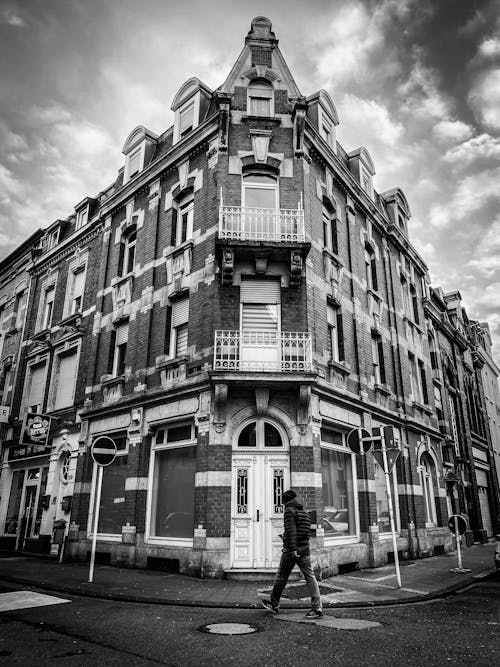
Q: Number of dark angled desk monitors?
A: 0